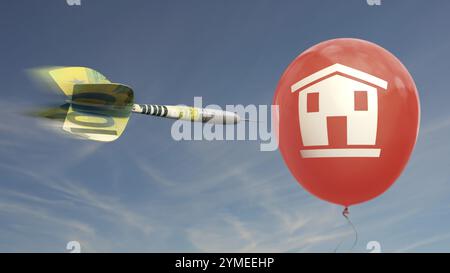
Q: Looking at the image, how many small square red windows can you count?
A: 2